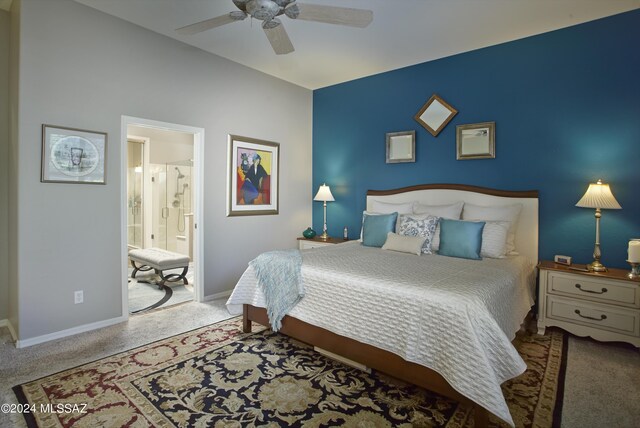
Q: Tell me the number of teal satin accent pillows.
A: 2